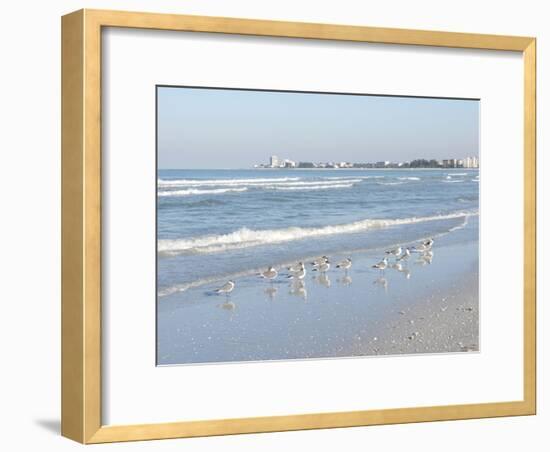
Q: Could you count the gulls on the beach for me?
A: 12